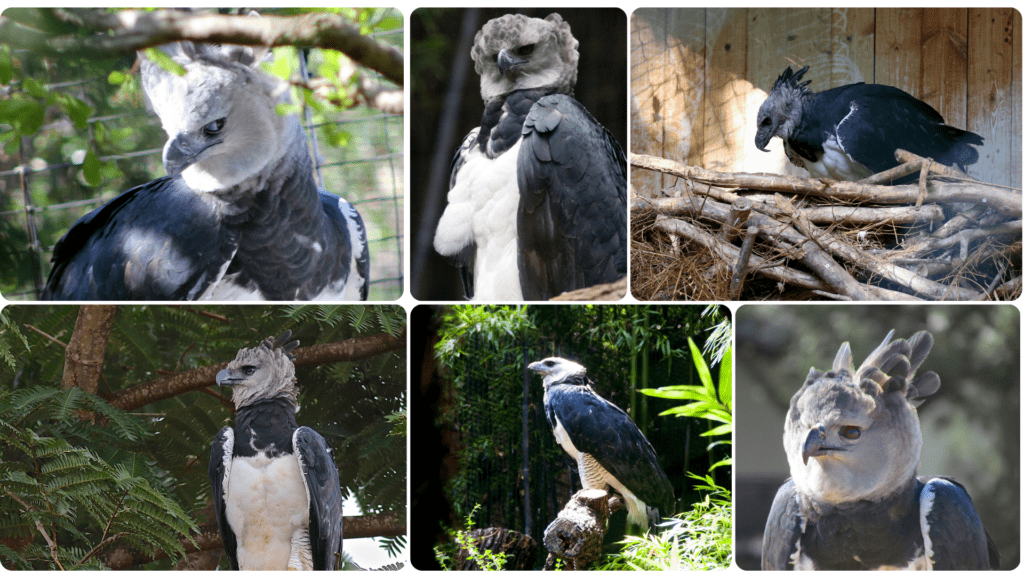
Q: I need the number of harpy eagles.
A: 6